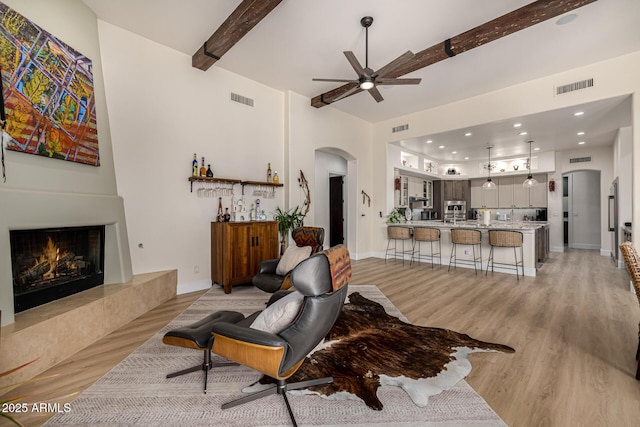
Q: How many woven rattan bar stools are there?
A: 4